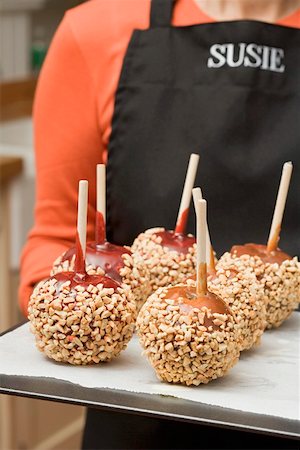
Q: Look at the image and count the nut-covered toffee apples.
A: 6